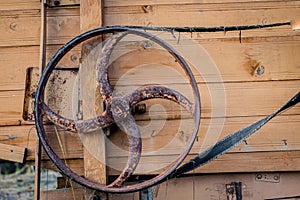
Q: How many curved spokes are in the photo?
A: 4